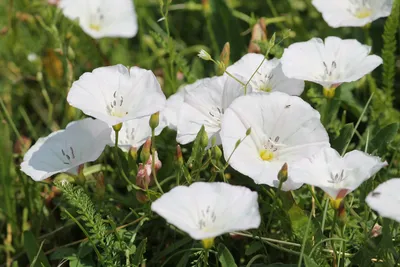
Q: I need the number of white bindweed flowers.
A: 12